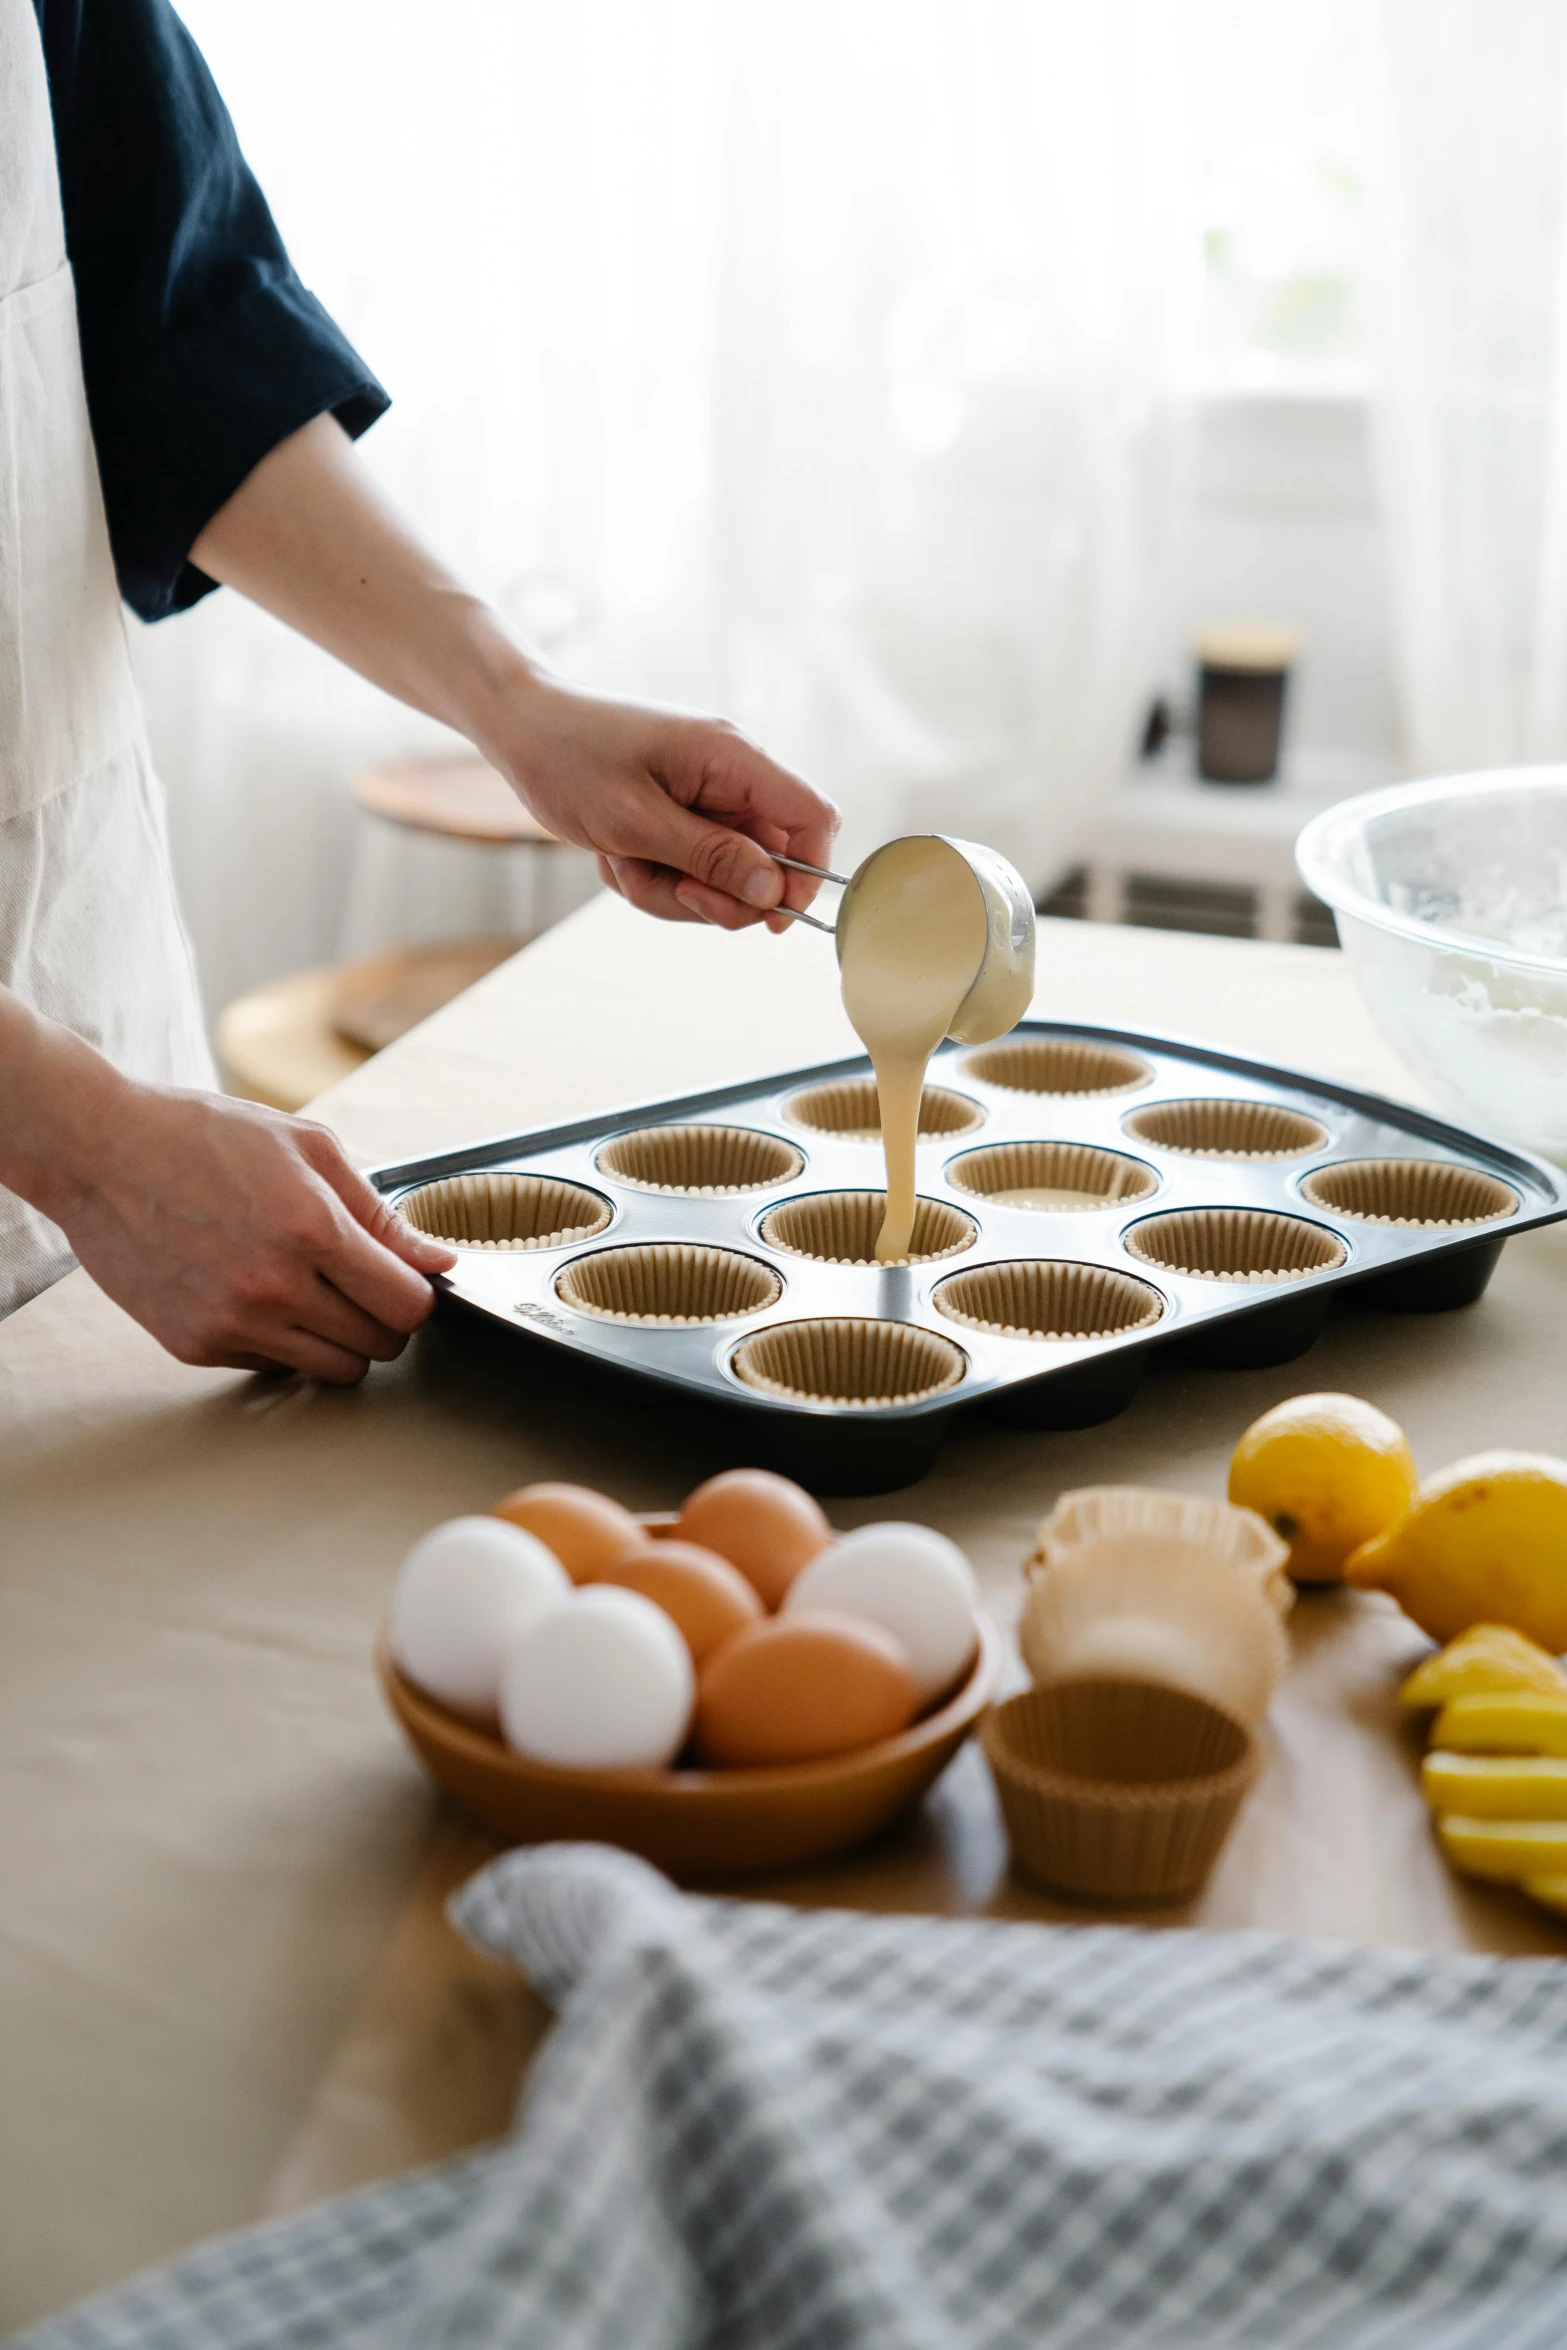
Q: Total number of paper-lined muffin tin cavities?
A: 12